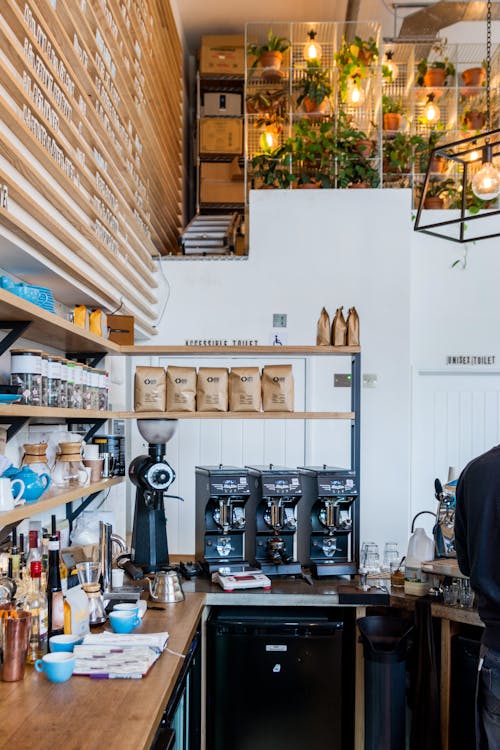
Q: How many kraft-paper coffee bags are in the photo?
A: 8